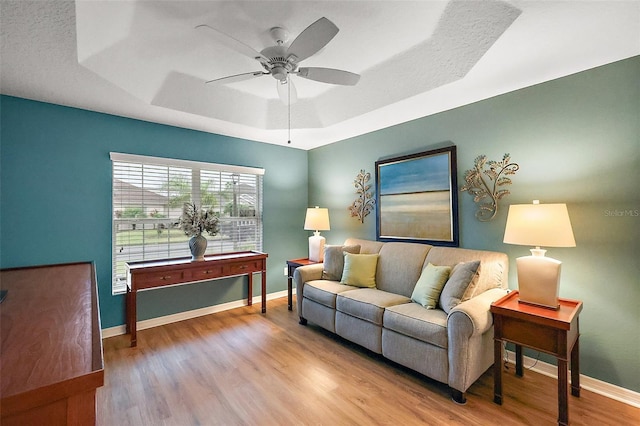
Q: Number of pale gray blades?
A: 5